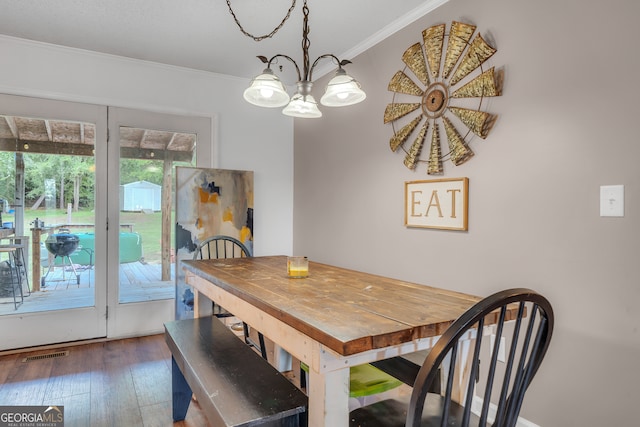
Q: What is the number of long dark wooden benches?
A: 1